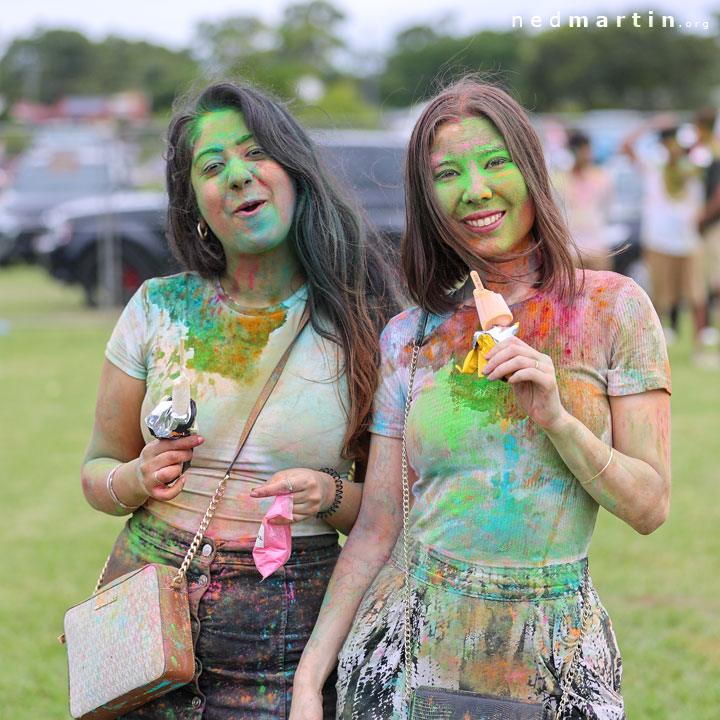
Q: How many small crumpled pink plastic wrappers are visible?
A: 1